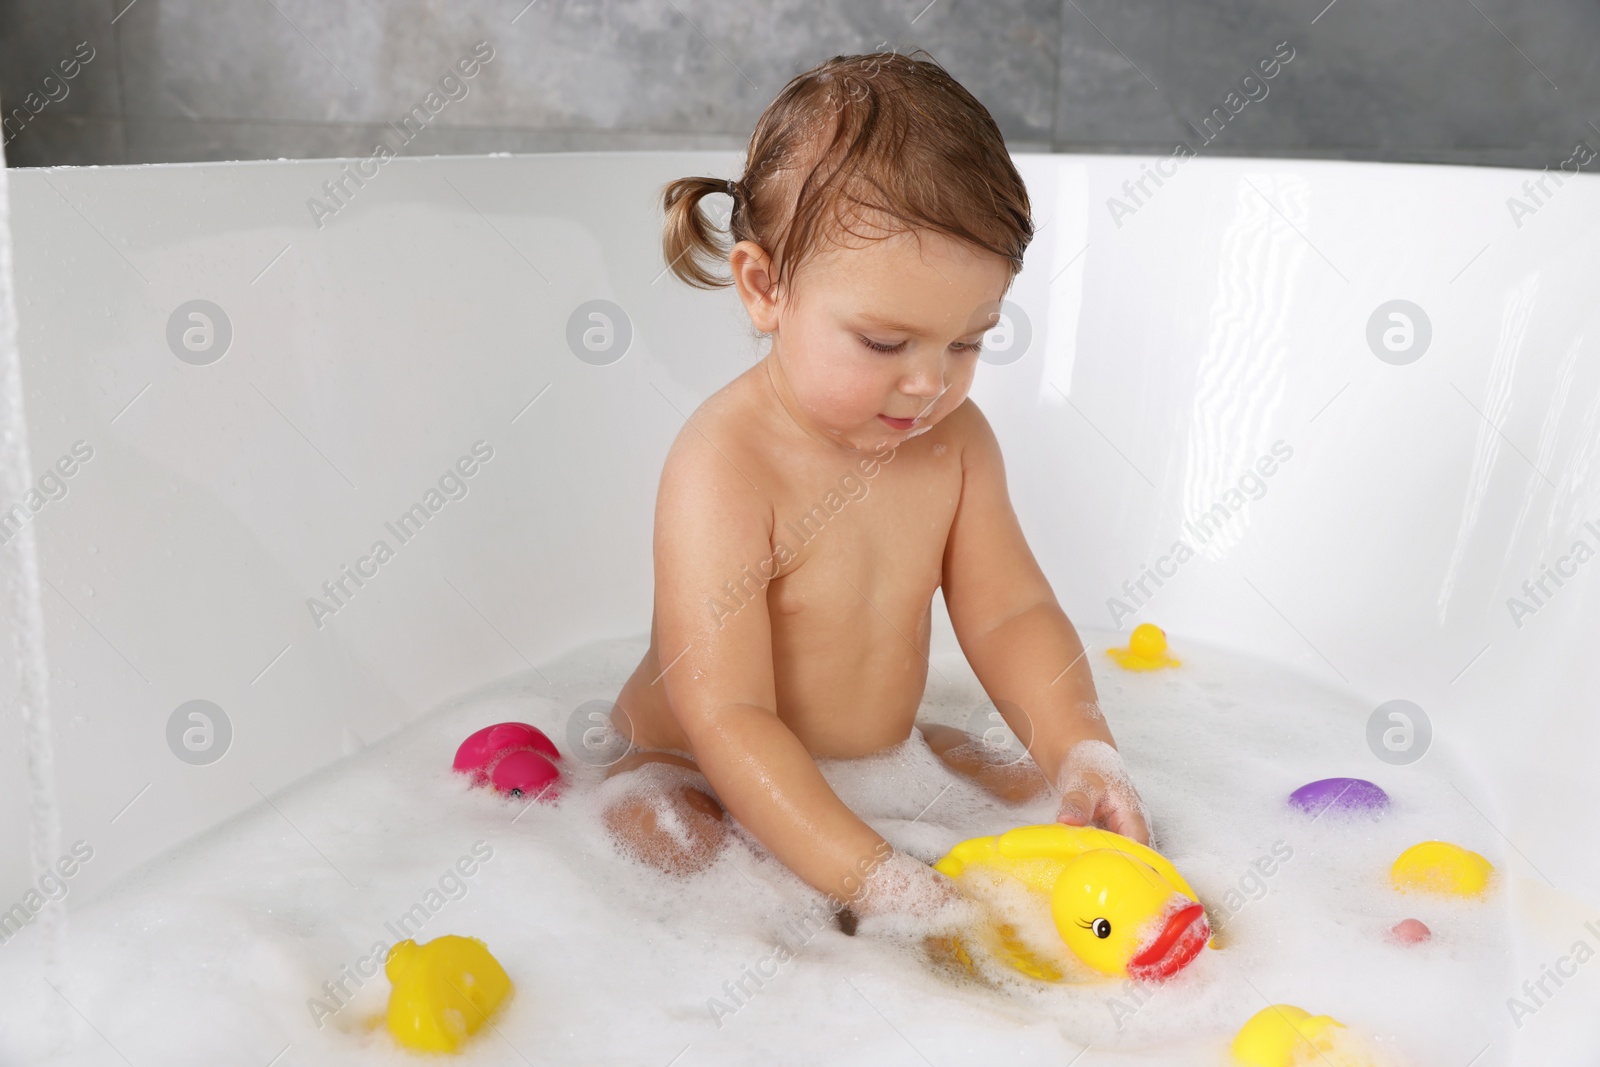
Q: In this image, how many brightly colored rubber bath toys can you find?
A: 8